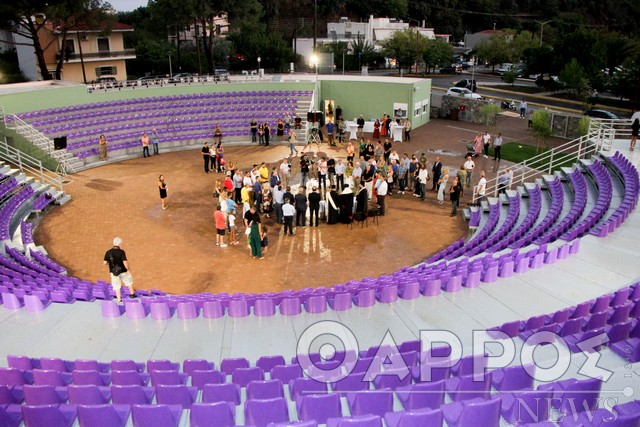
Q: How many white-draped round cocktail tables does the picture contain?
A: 2